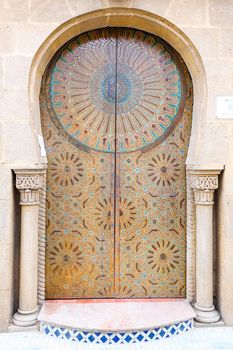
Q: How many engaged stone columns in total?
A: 2